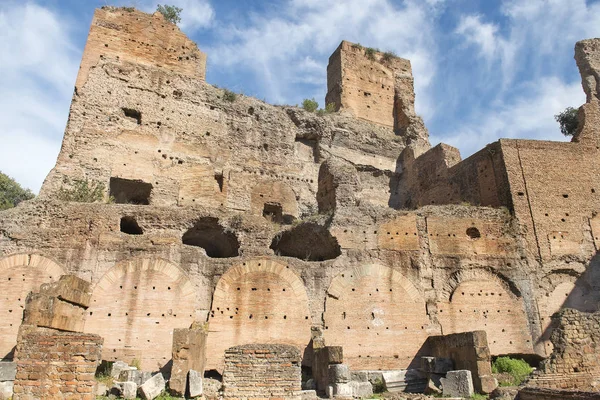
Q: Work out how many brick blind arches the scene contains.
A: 6